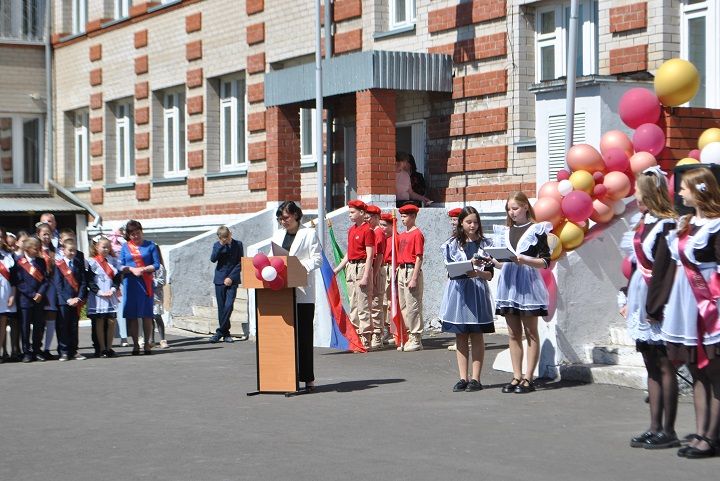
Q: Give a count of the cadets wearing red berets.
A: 5